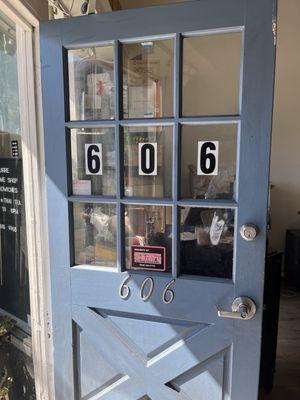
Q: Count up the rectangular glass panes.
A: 9